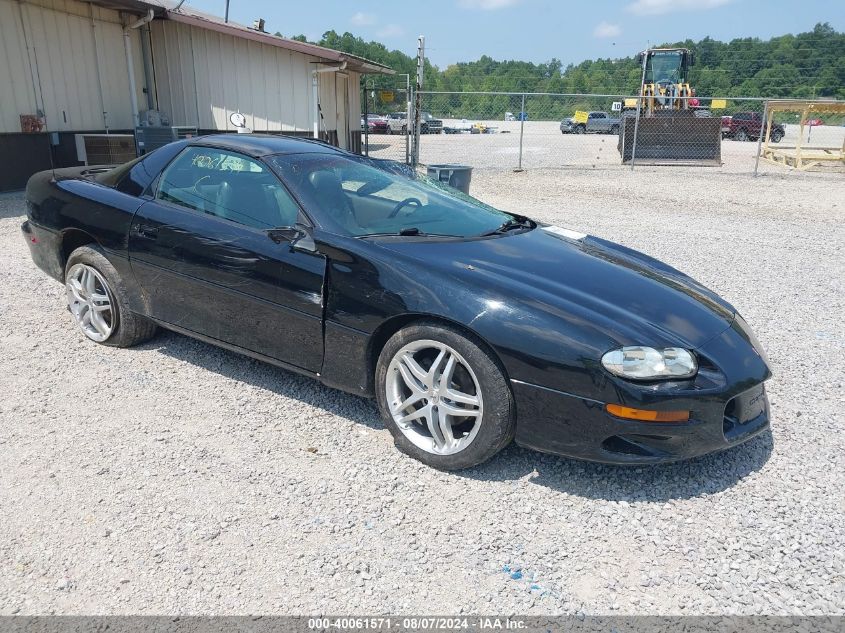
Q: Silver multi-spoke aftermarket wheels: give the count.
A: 2